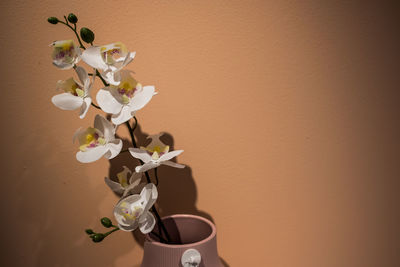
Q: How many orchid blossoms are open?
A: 8